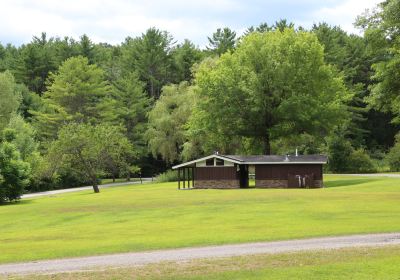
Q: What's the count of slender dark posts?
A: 4